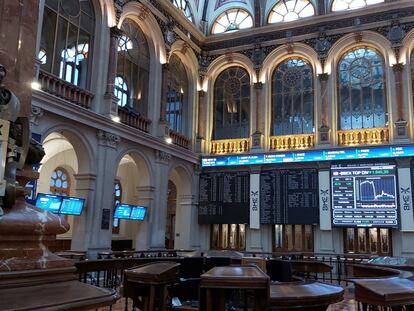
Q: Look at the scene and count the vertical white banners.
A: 3